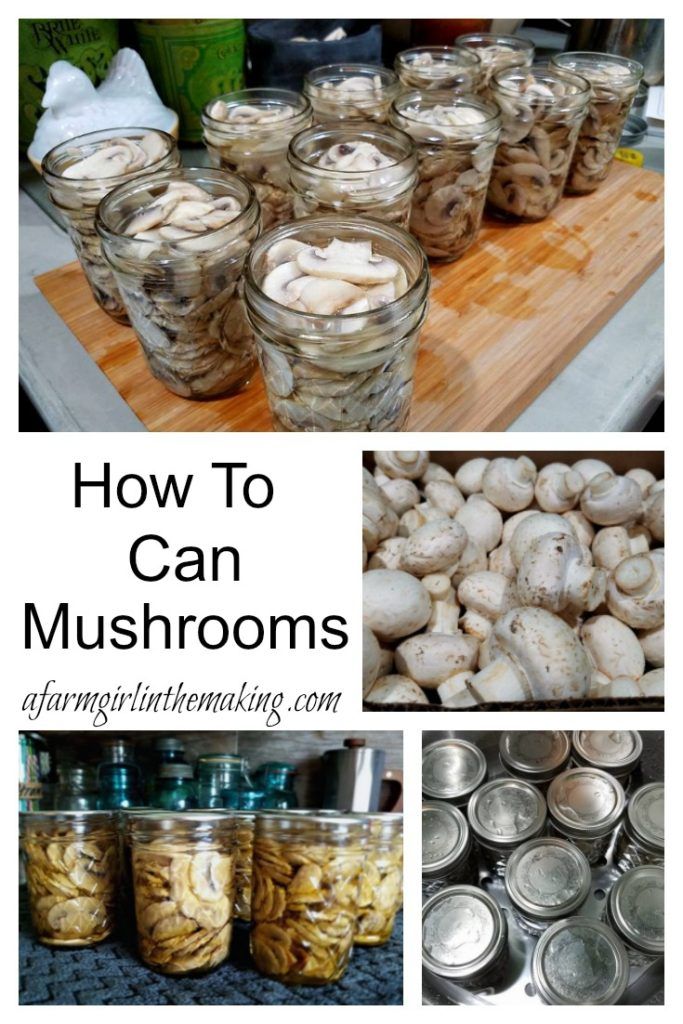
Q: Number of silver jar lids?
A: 11